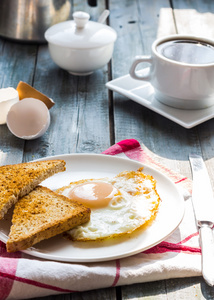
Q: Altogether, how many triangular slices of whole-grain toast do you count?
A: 2